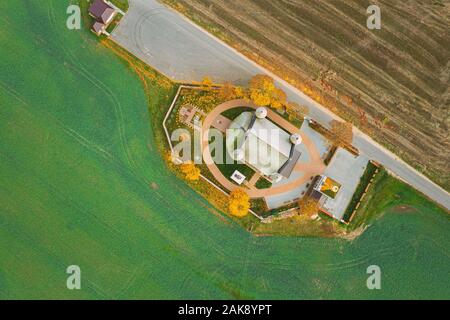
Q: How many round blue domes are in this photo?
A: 0